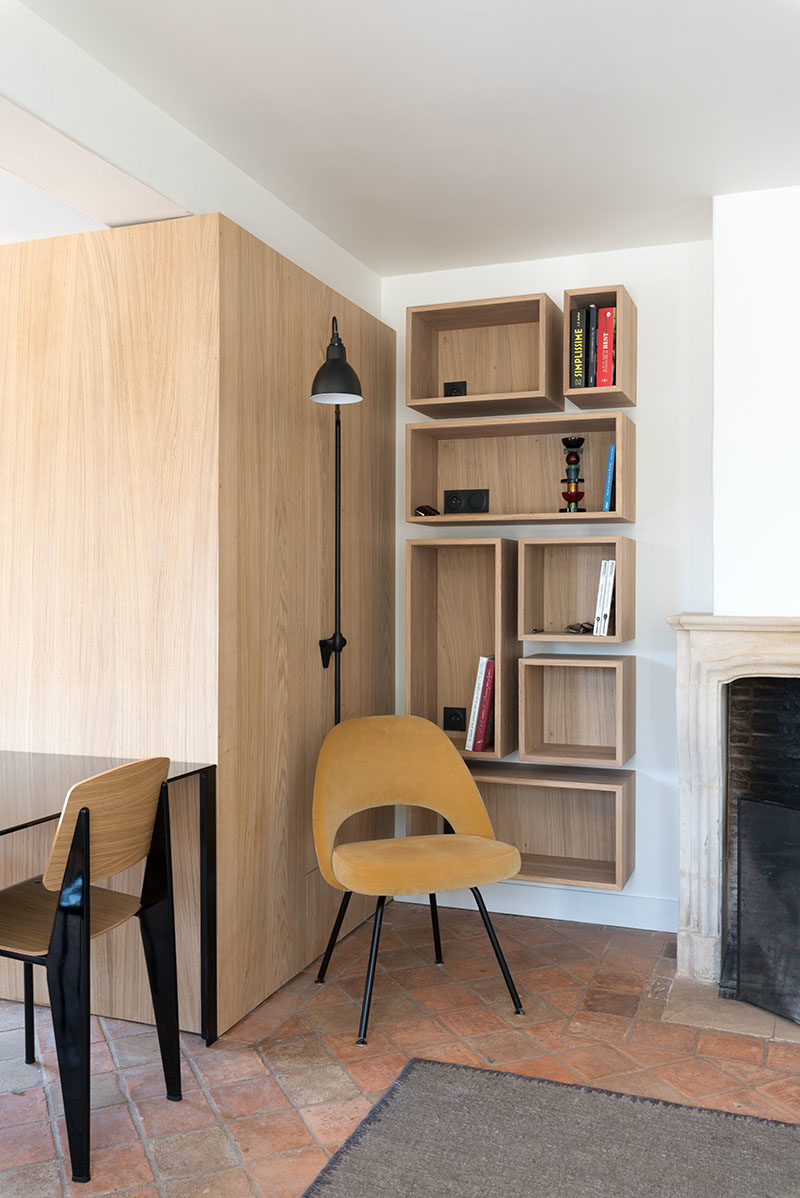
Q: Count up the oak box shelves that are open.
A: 7